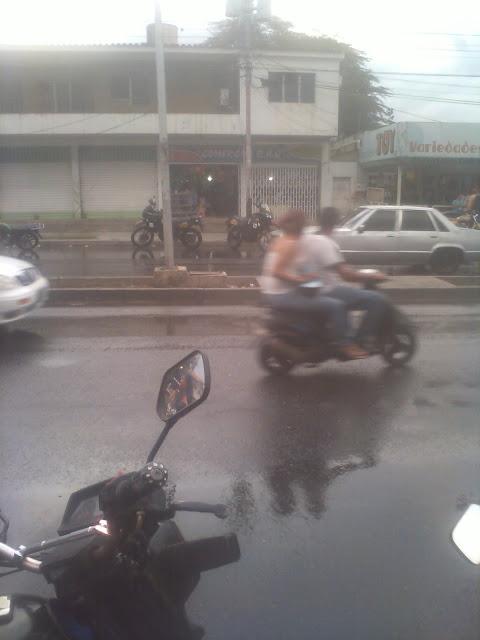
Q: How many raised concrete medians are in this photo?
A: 1